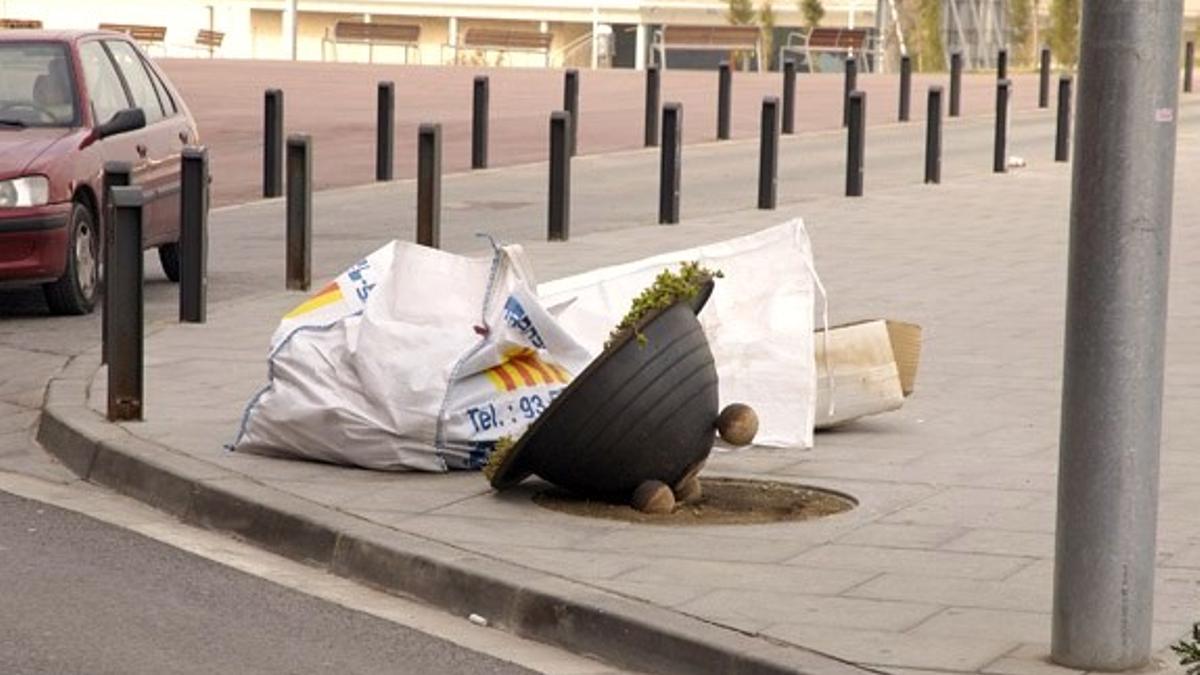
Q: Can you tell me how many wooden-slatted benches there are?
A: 7